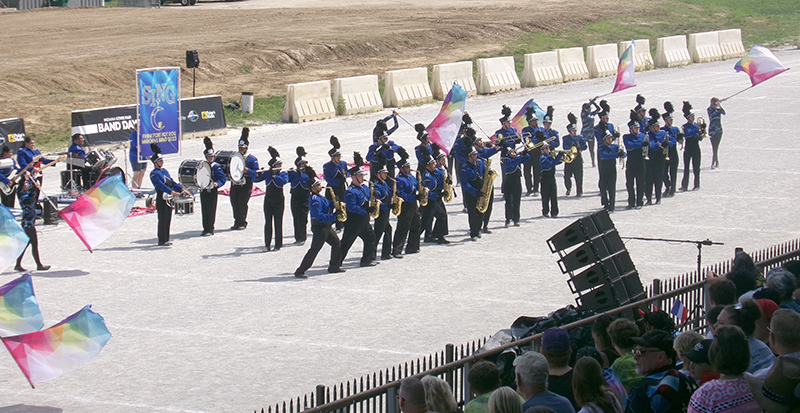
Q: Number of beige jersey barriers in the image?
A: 12